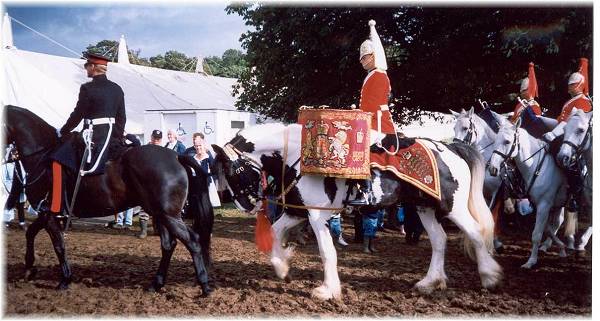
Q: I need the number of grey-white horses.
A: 3